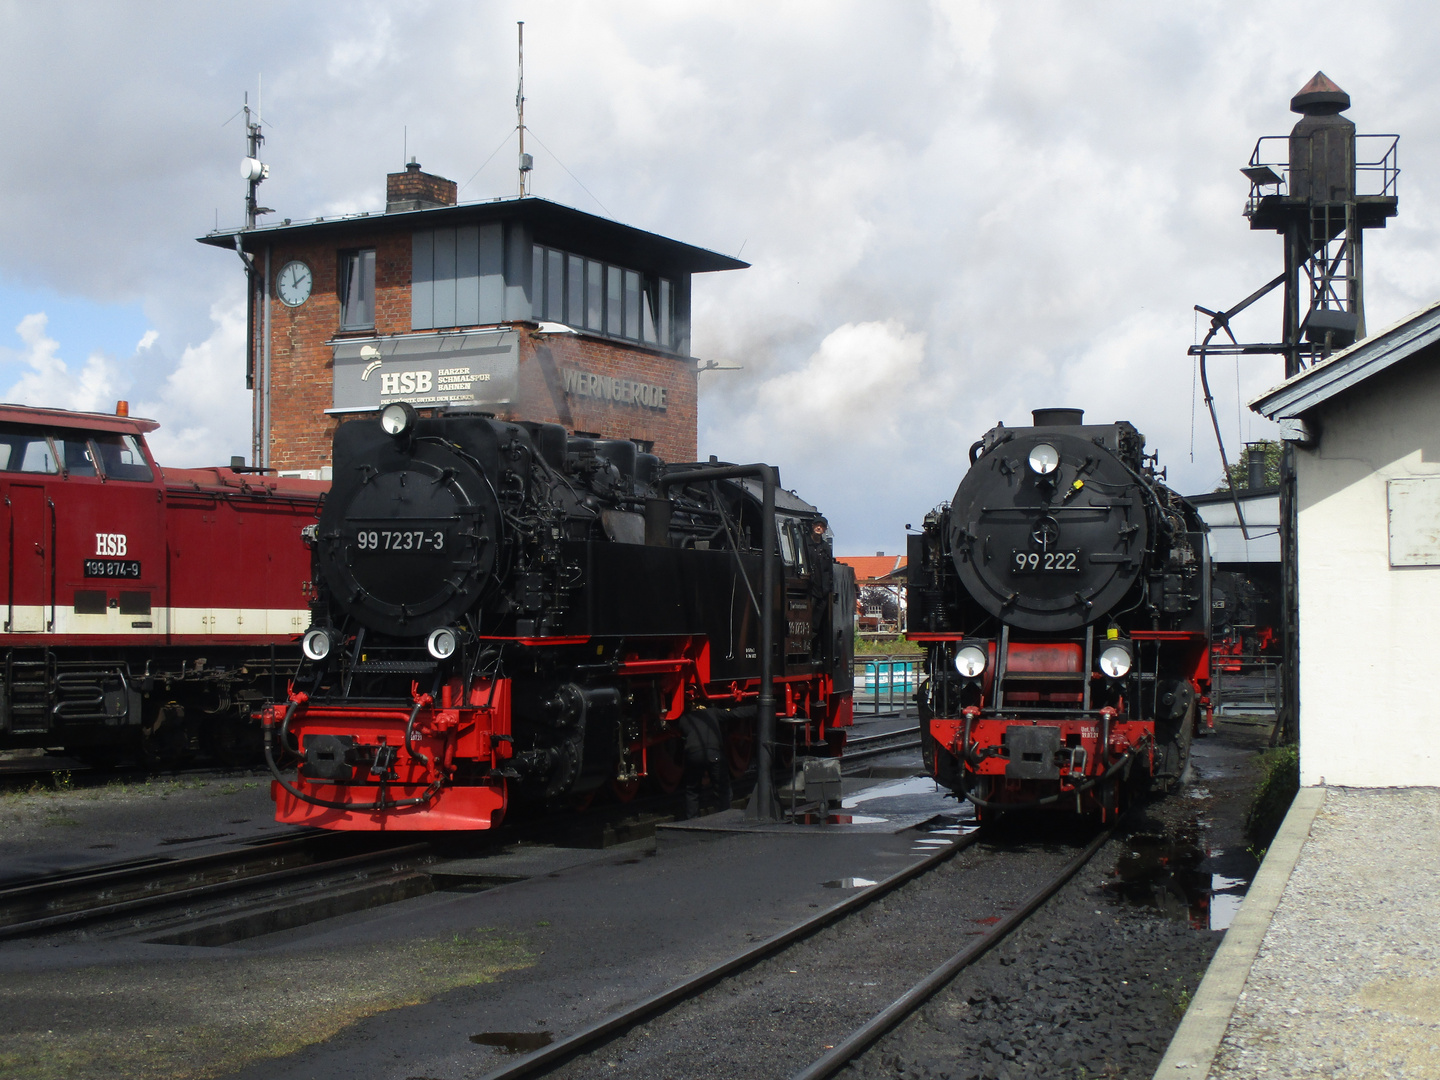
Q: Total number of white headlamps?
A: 6